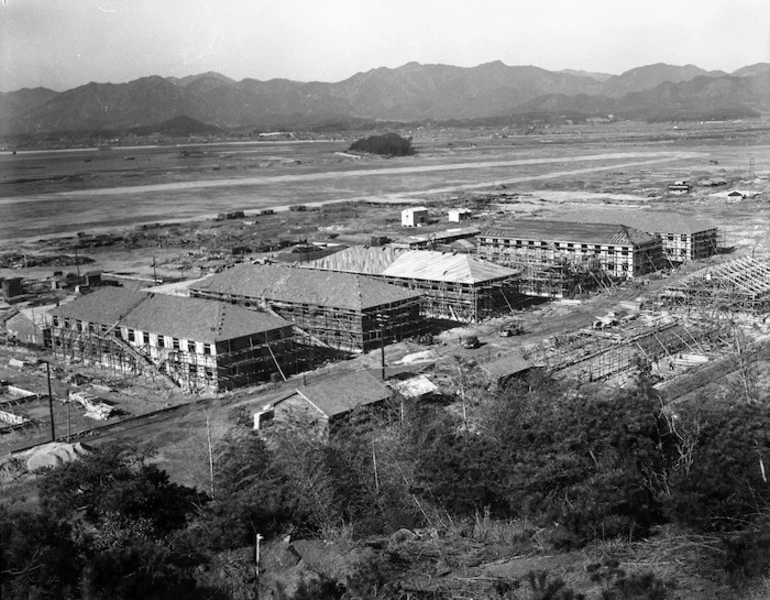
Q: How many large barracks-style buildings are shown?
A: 5